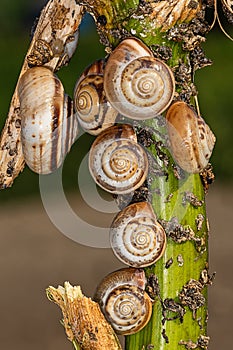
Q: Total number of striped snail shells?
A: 7